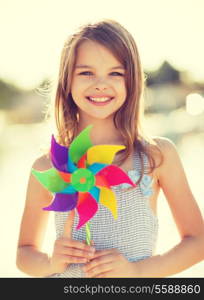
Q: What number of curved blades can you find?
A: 8